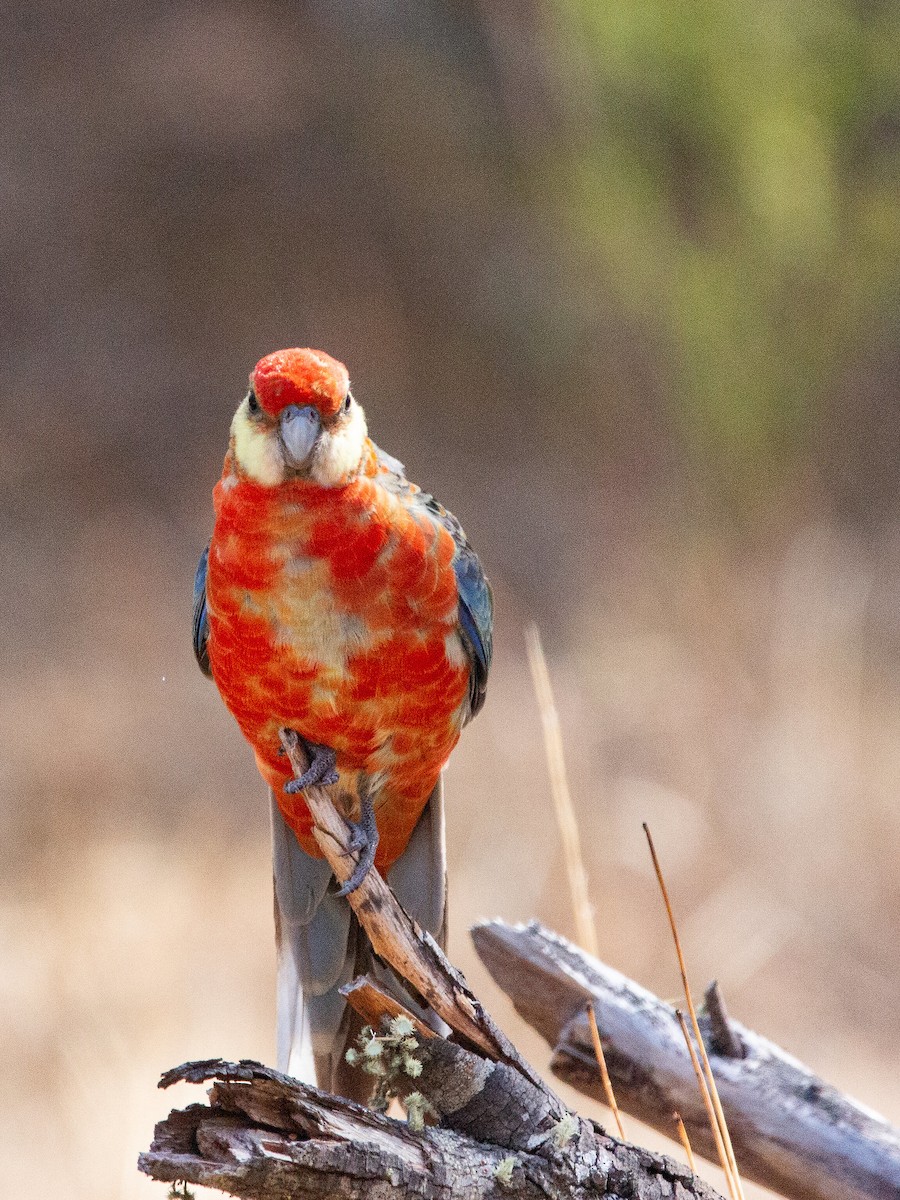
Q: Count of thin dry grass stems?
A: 5